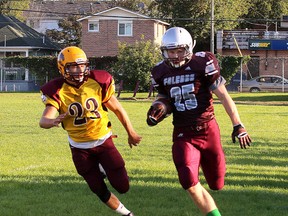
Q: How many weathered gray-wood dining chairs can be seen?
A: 0